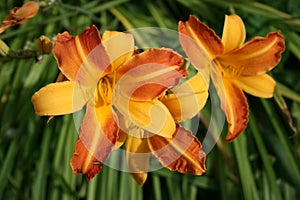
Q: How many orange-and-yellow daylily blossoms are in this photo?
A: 3